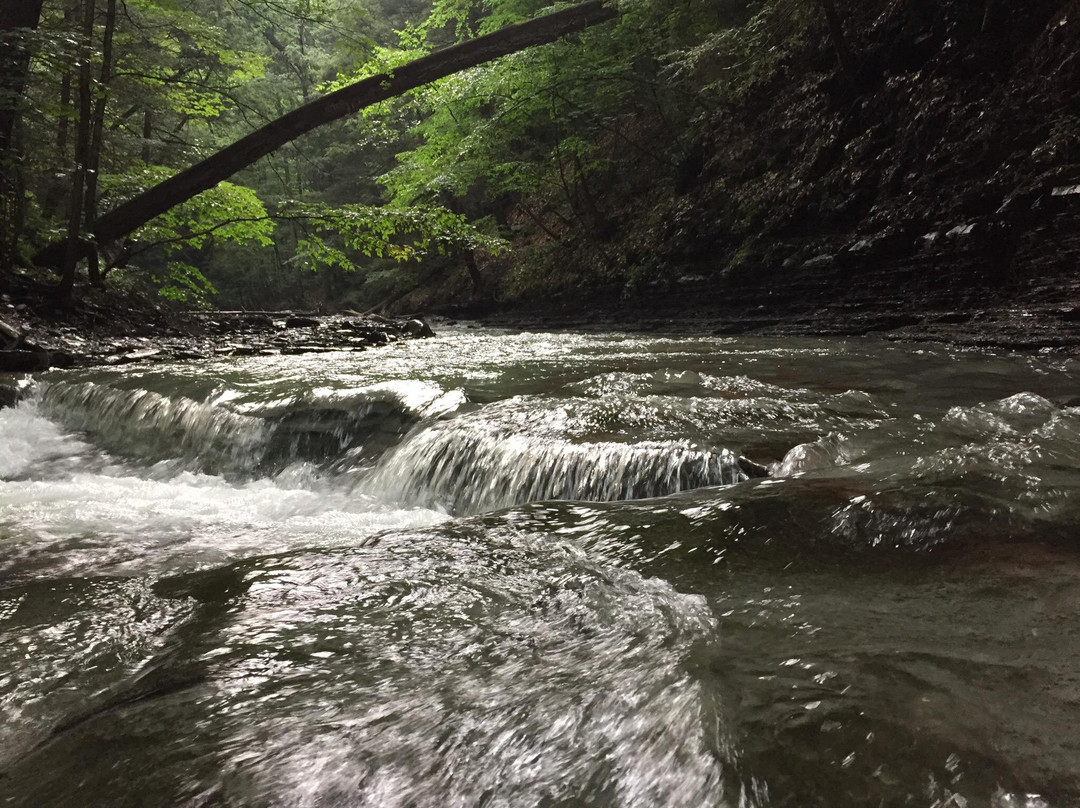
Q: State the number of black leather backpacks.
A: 0